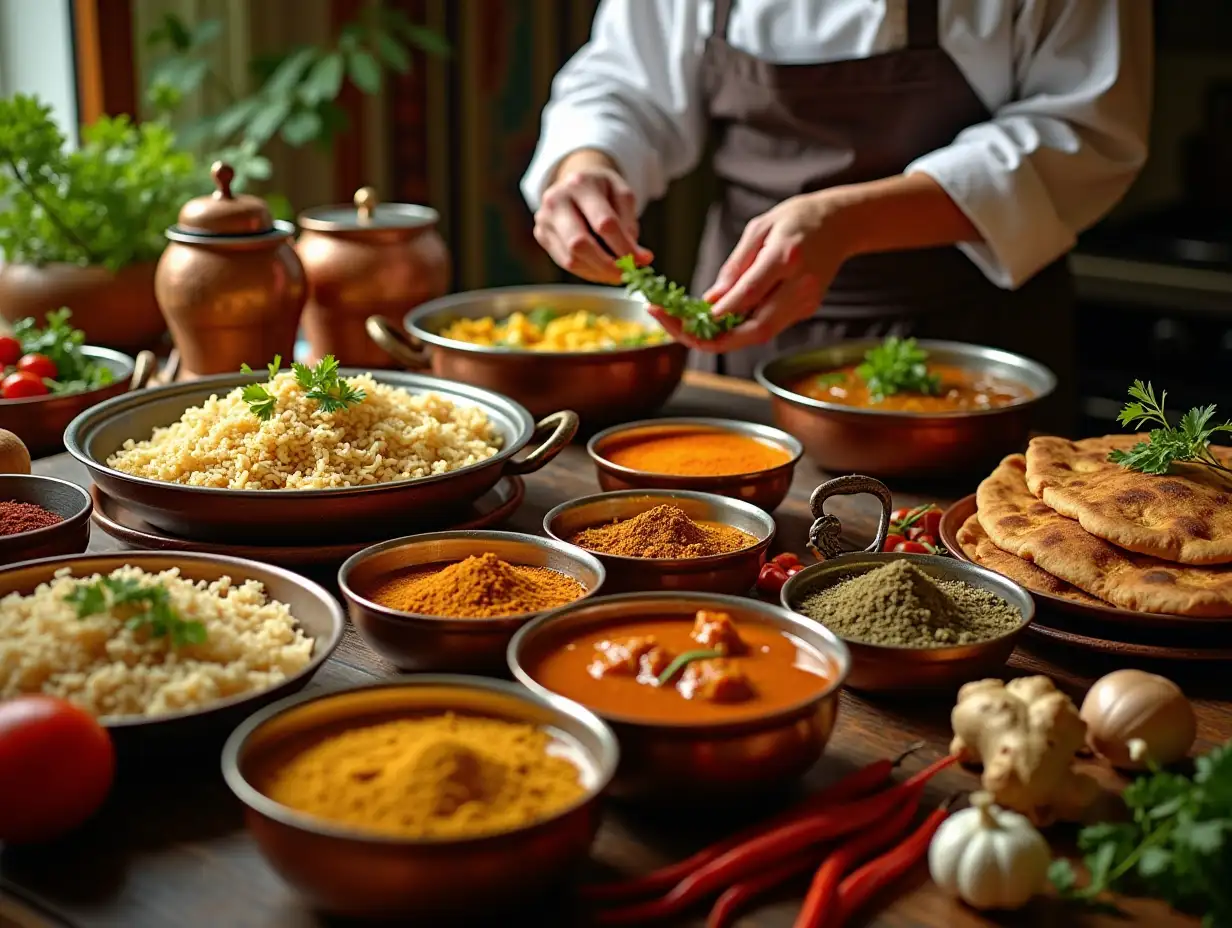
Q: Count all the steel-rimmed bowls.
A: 12